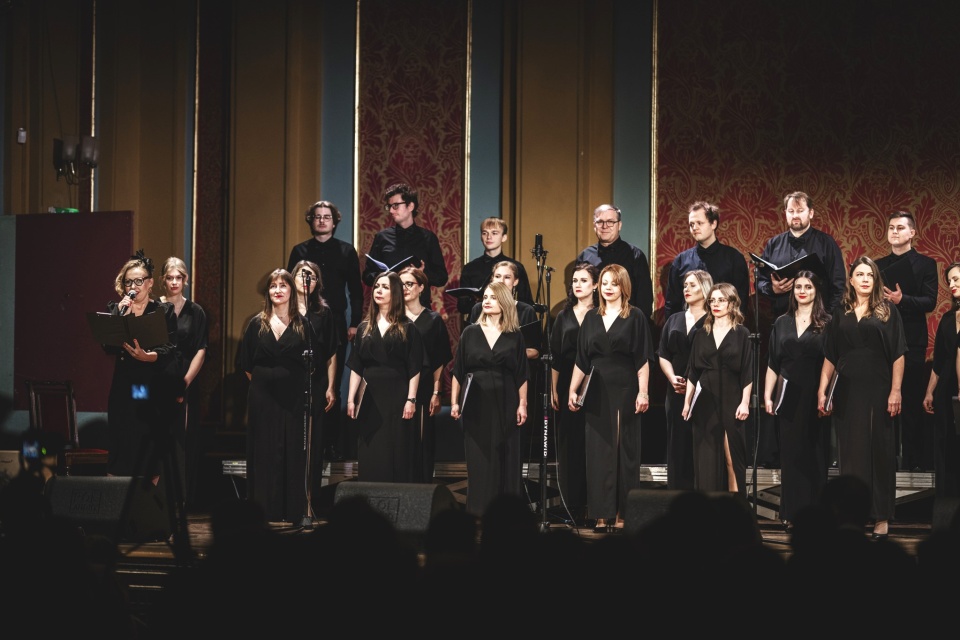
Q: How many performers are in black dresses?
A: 15